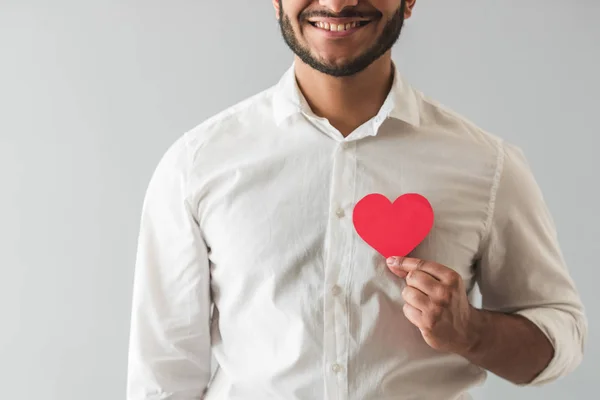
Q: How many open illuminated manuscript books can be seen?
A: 0